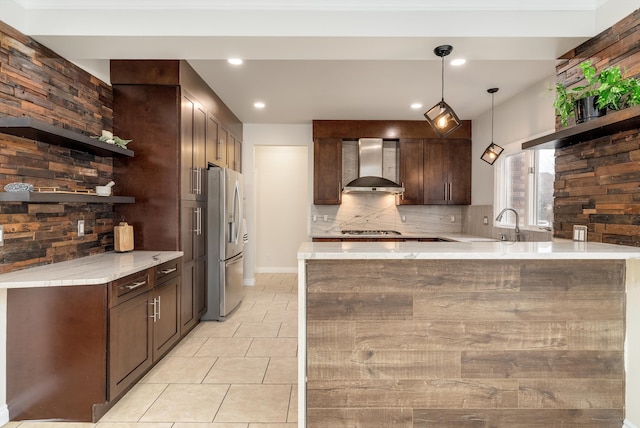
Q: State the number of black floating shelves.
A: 3